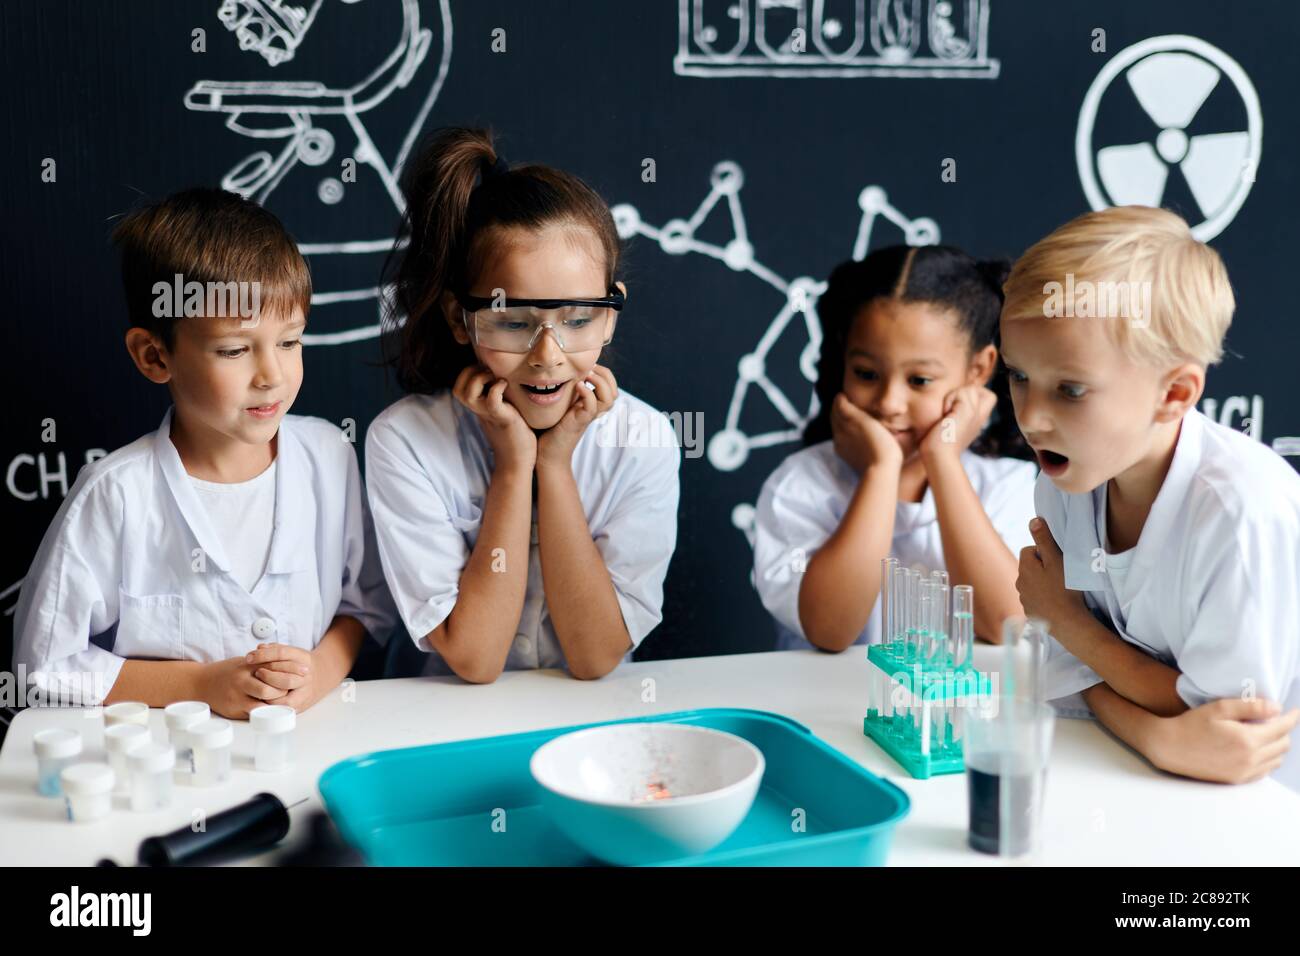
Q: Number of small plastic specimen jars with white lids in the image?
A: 8